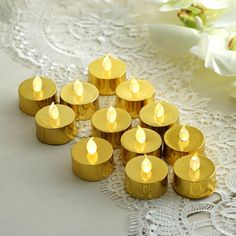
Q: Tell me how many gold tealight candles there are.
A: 12